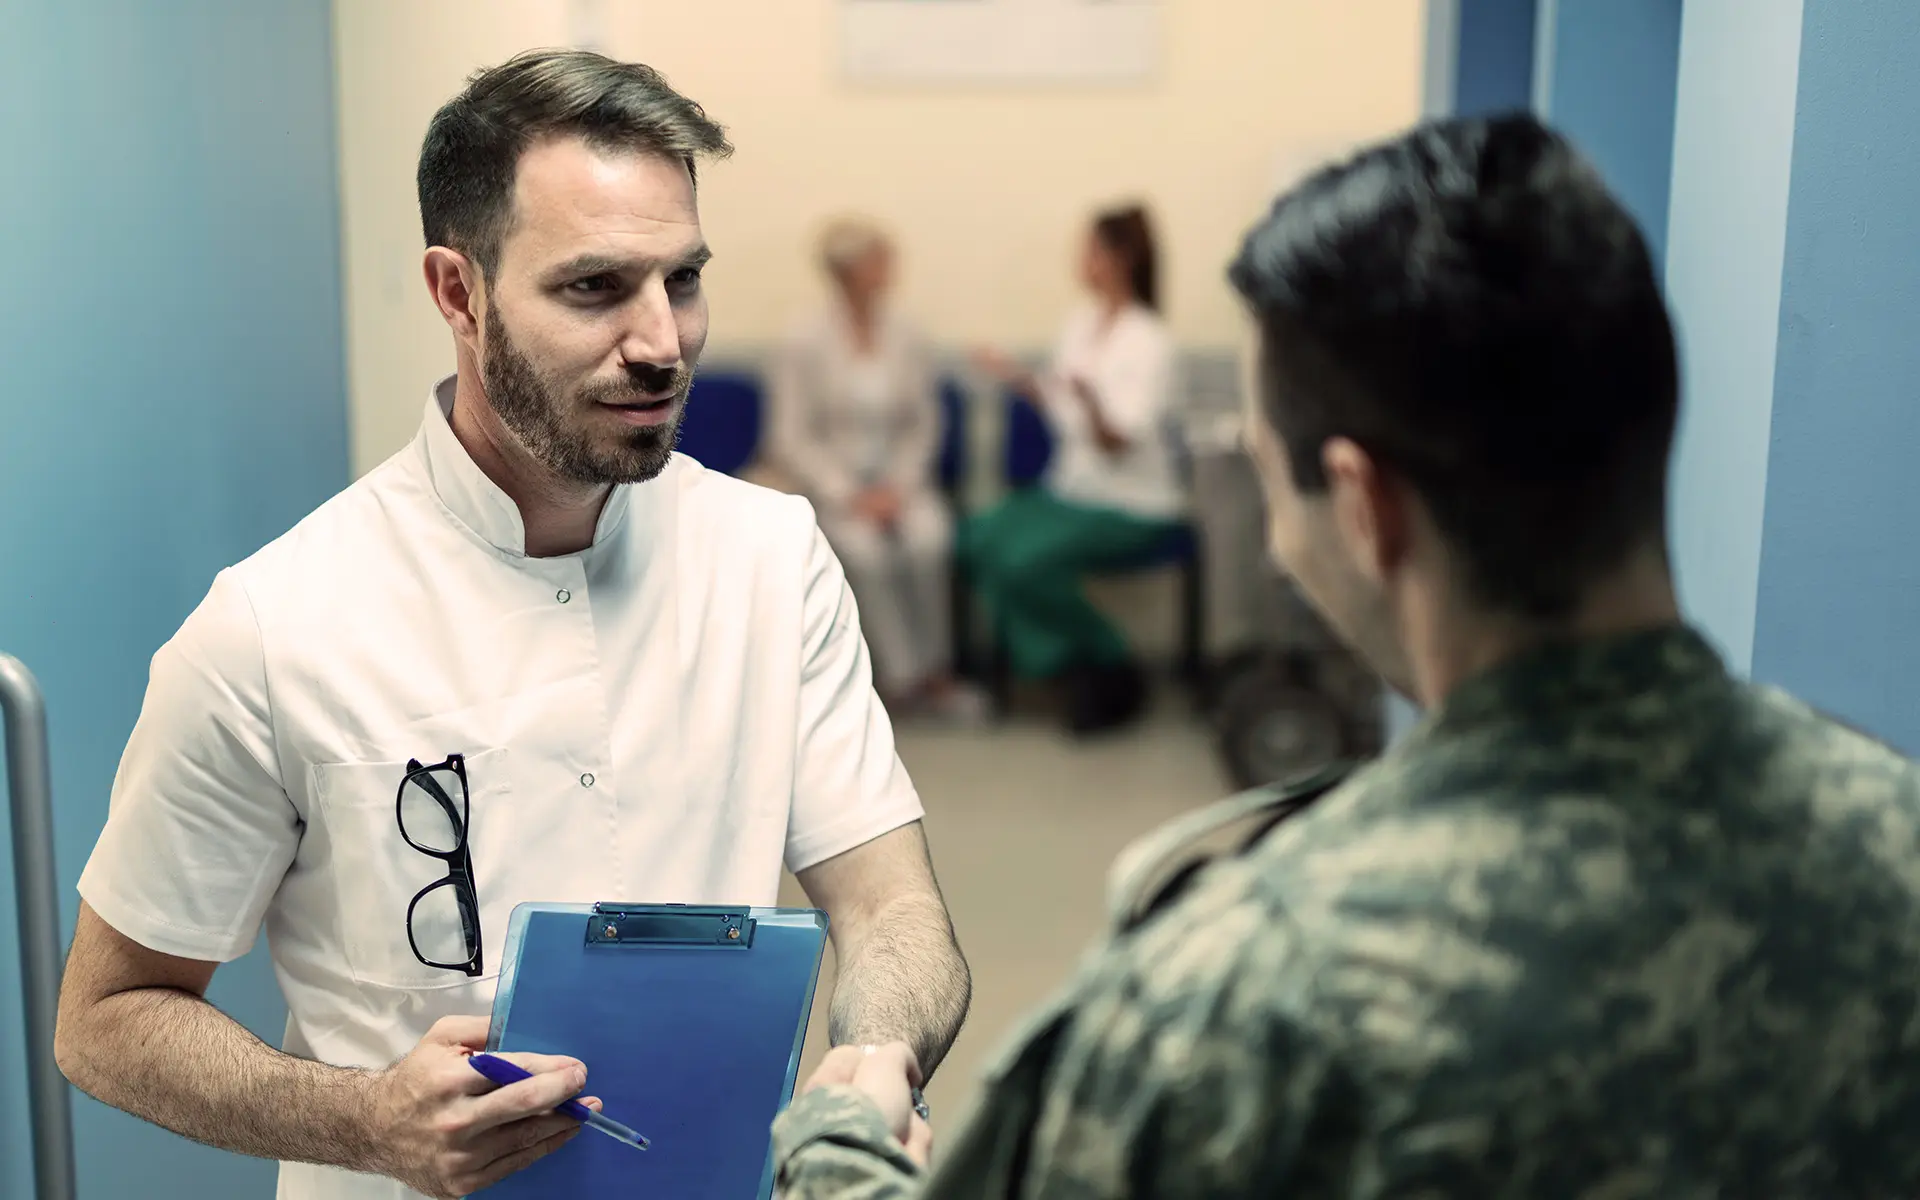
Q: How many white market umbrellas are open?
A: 0